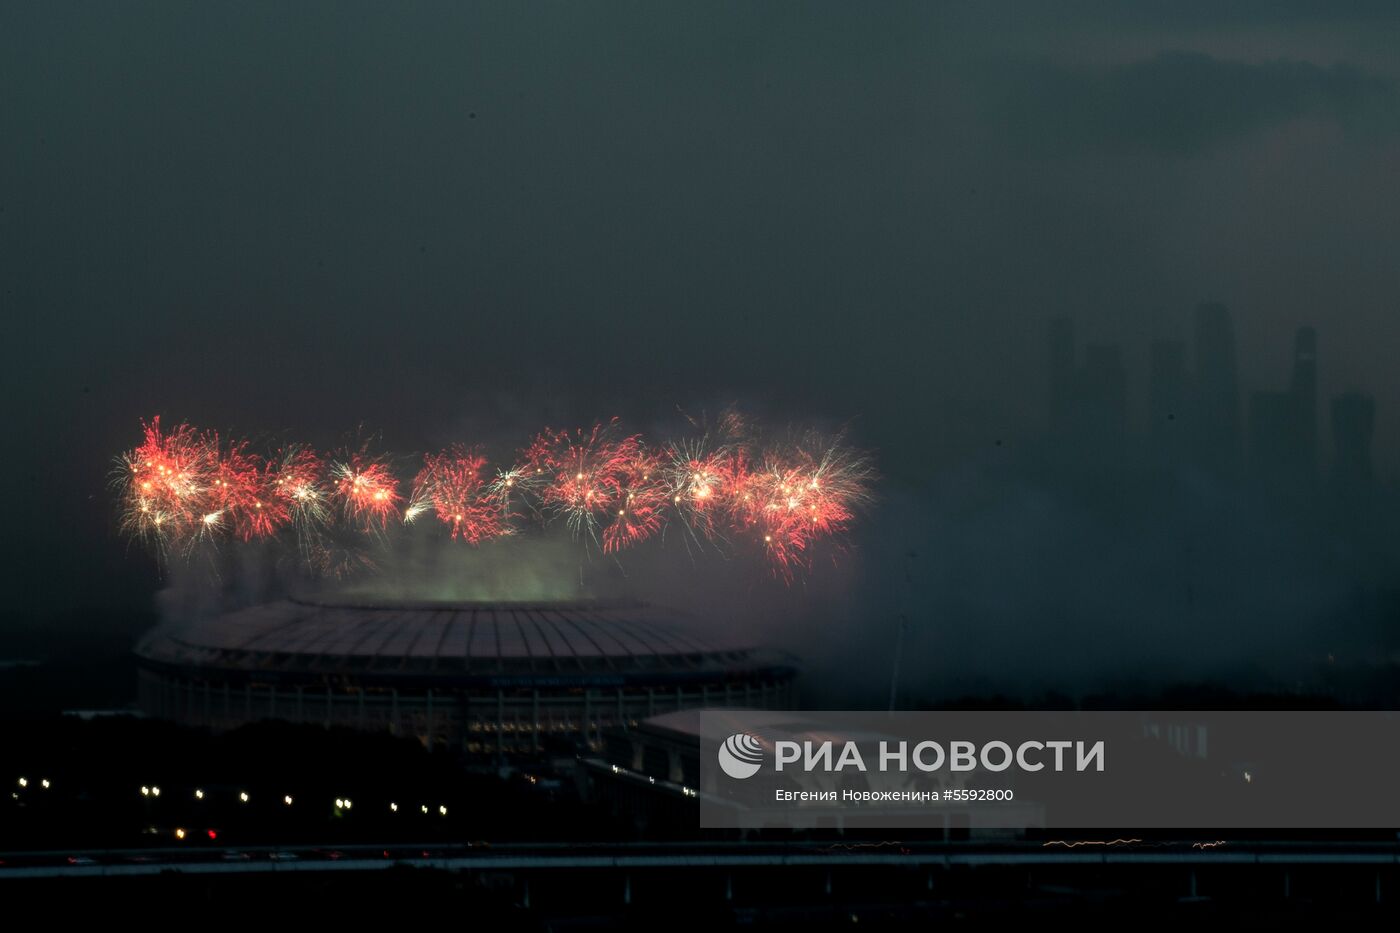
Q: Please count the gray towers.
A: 7